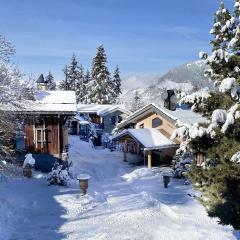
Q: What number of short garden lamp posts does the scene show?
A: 2